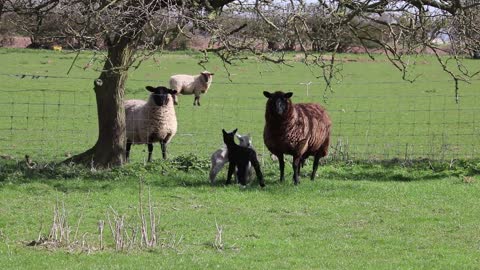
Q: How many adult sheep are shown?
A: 3